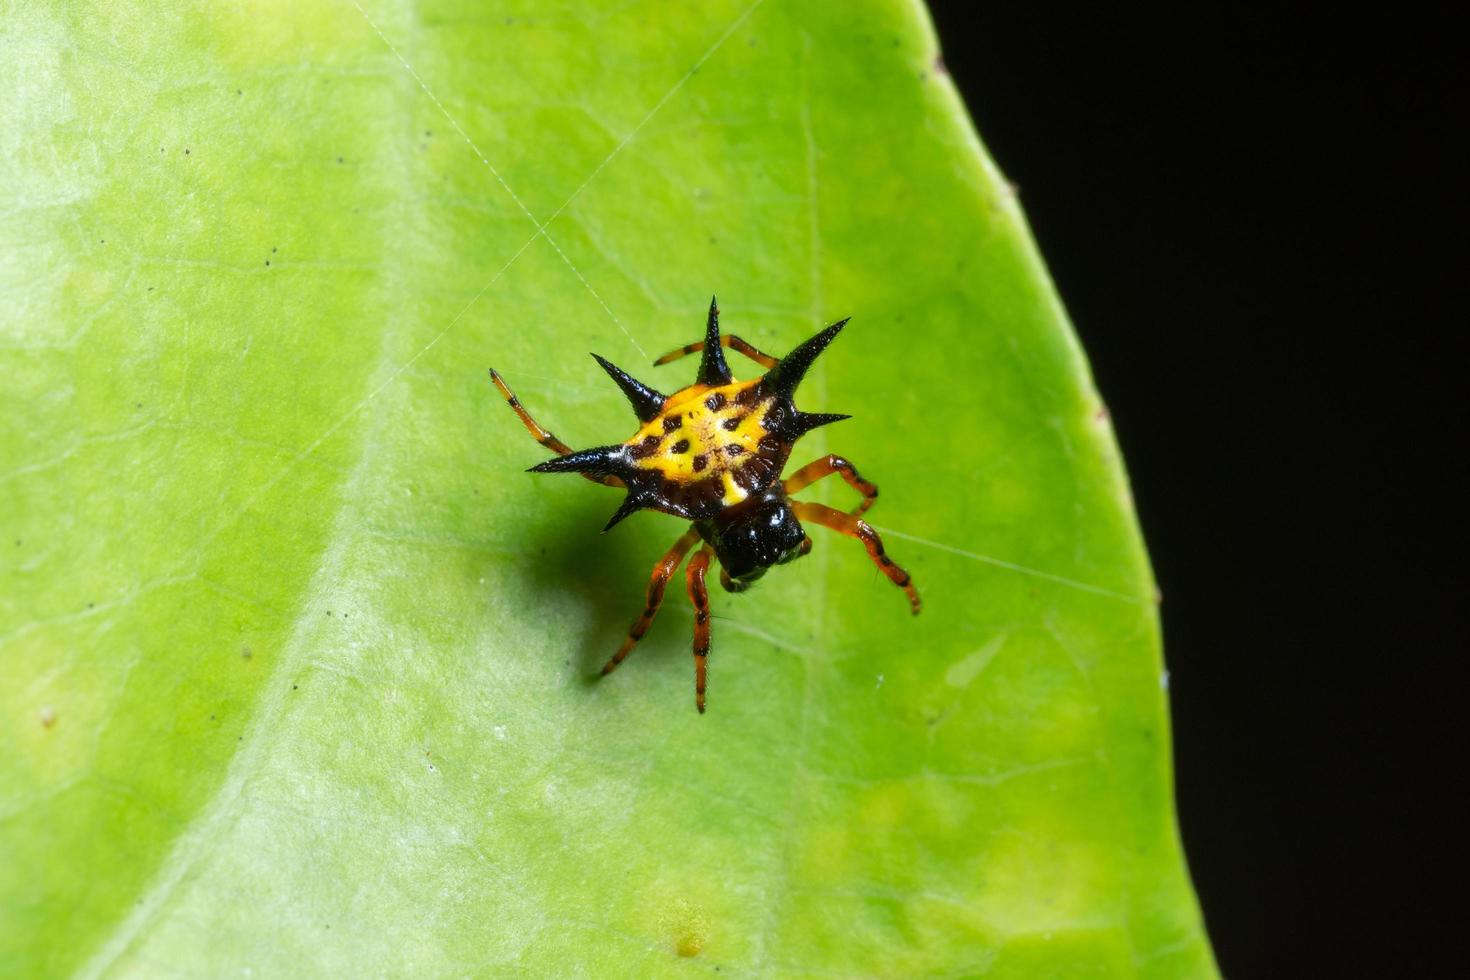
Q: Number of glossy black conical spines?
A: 6